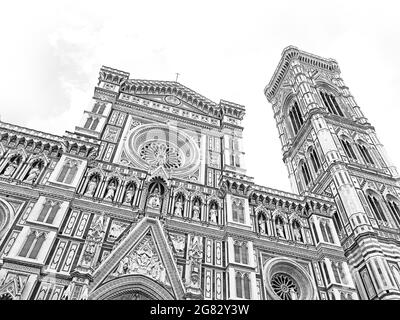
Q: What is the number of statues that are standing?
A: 11